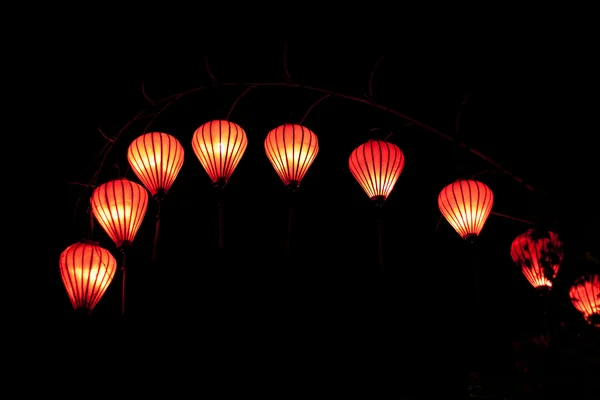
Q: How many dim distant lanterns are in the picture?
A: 2